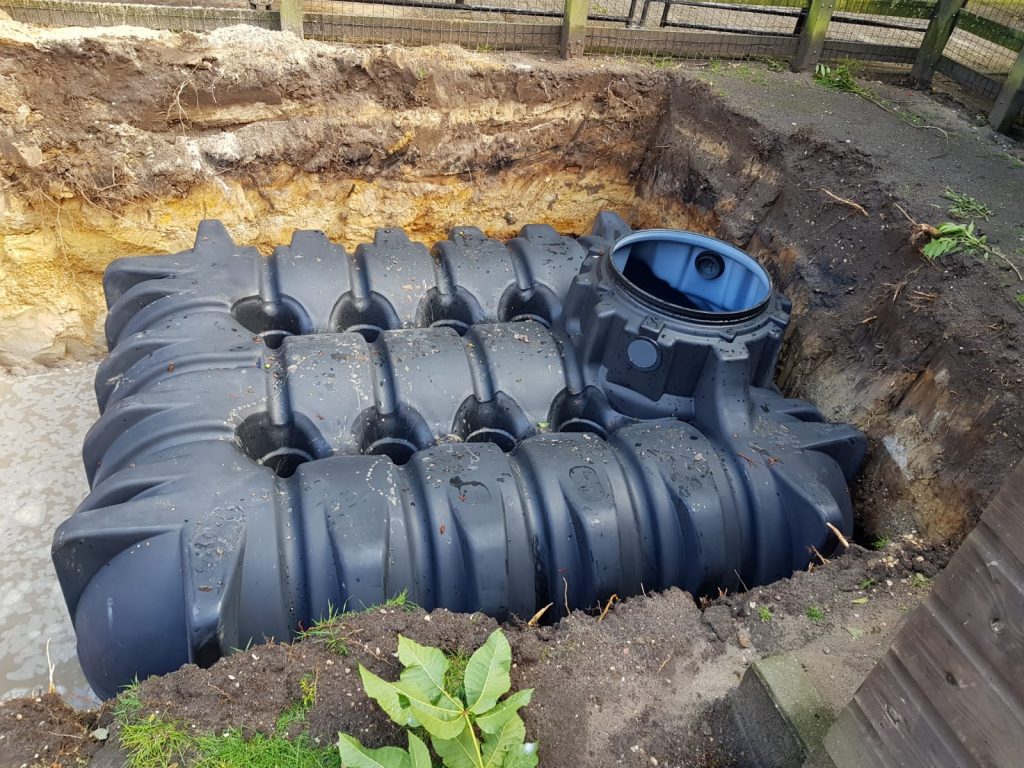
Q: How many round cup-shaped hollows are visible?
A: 8